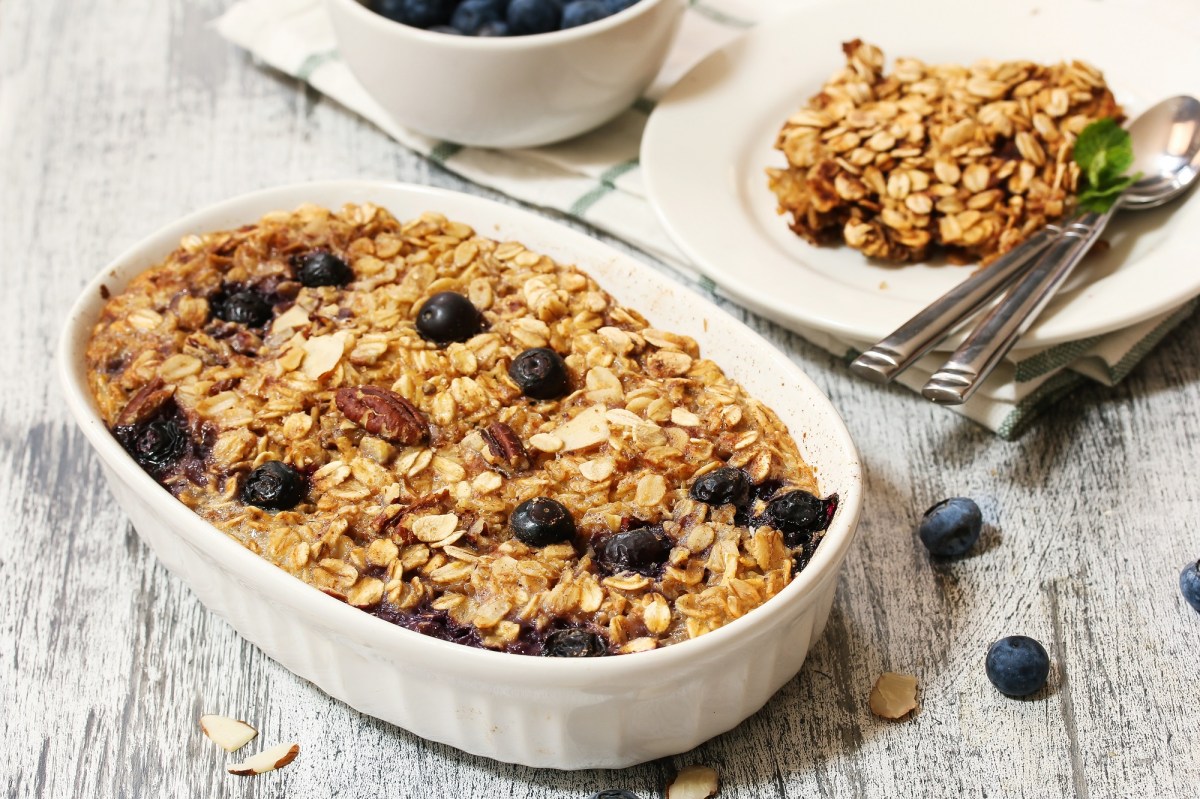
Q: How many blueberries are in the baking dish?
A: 11